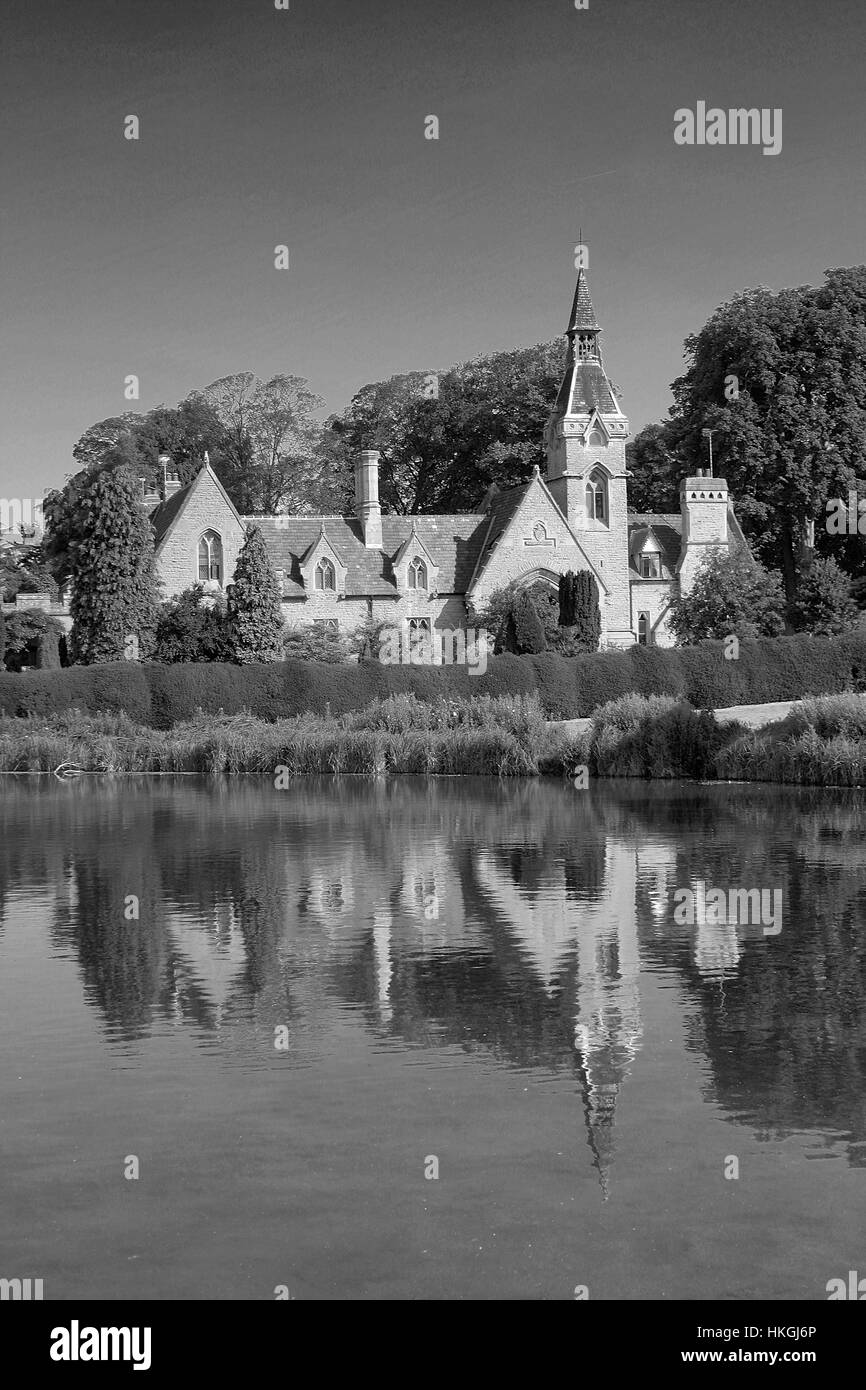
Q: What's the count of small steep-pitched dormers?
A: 3